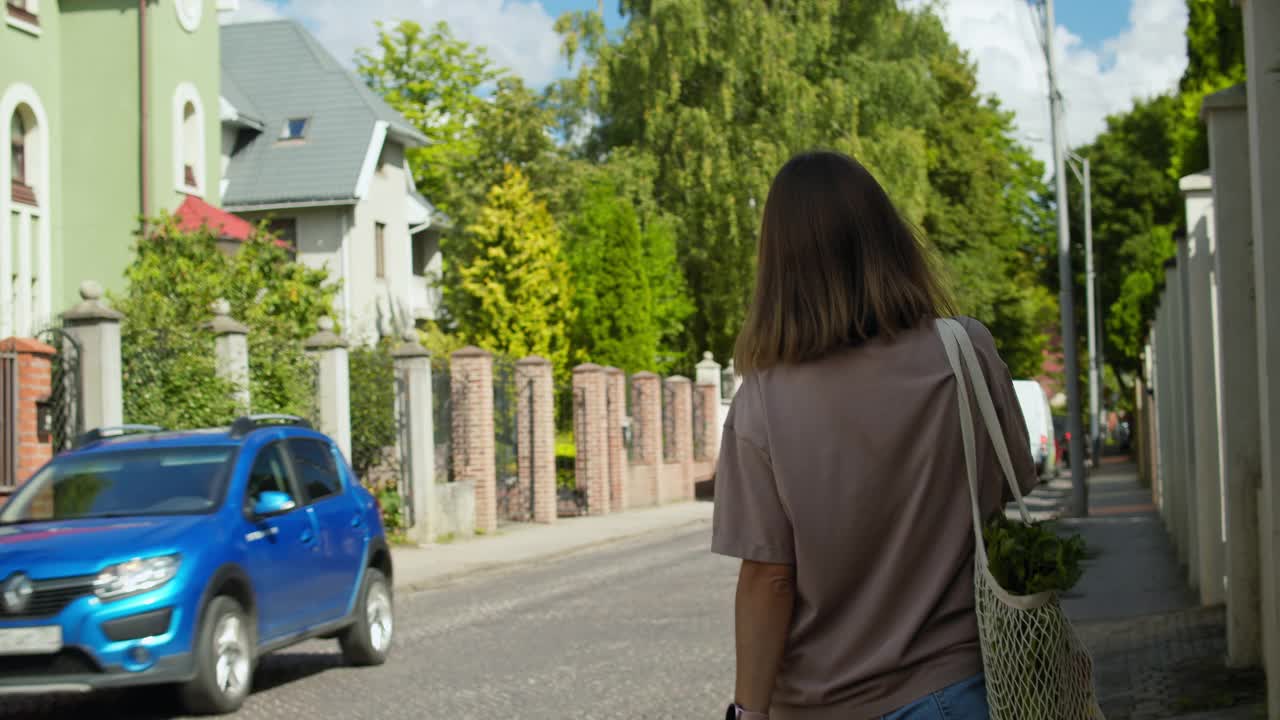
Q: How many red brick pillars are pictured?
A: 8